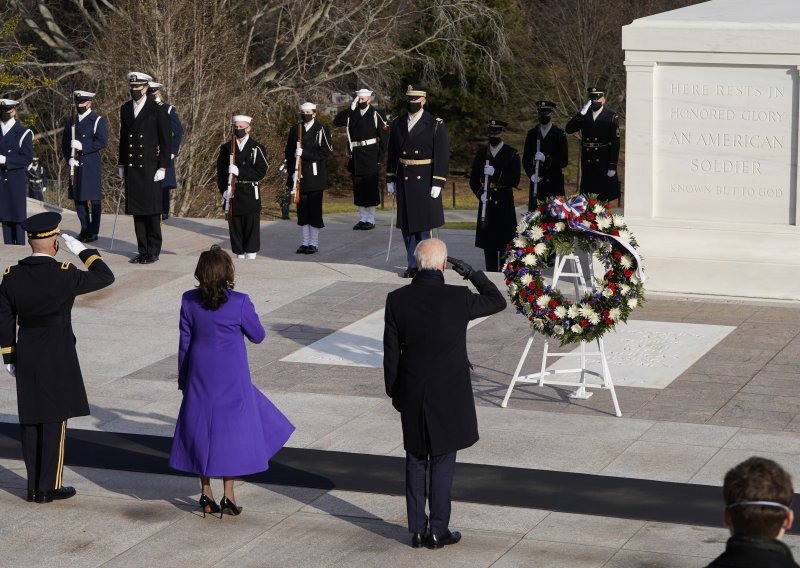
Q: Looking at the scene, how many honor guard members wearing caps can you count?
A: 11